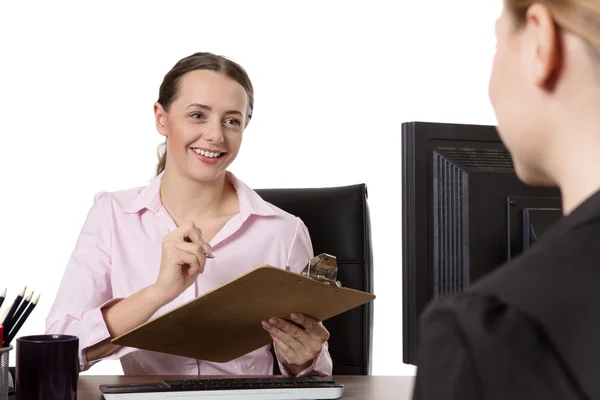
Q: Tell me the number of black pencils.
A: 4